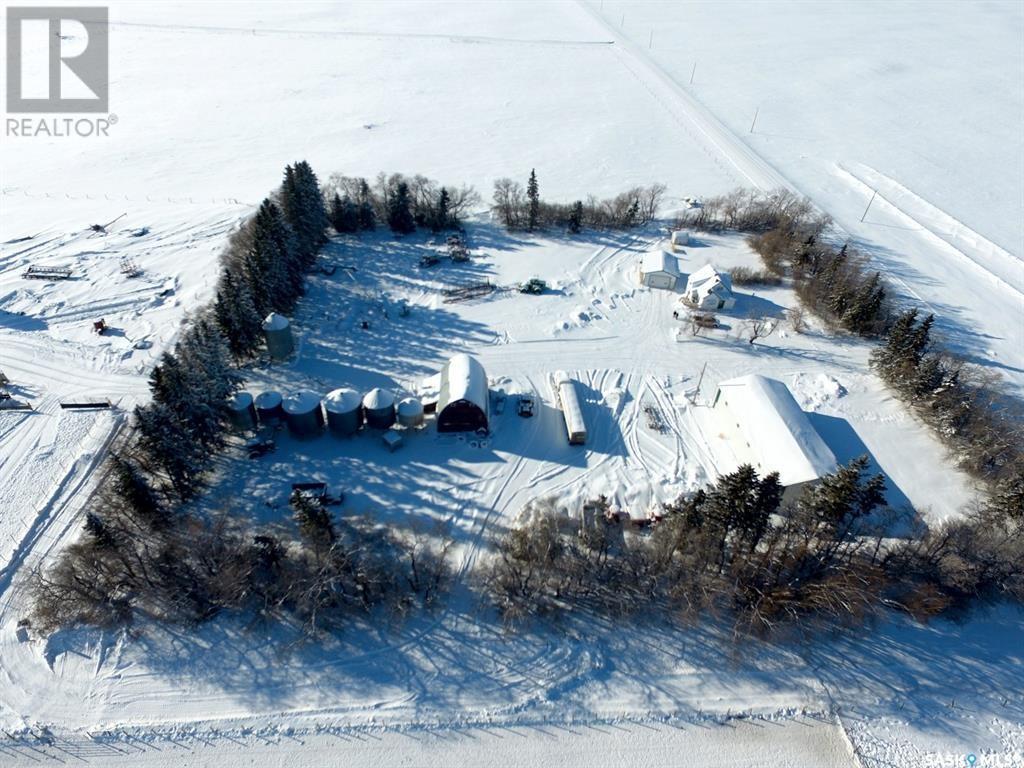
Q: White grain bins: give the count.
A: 7